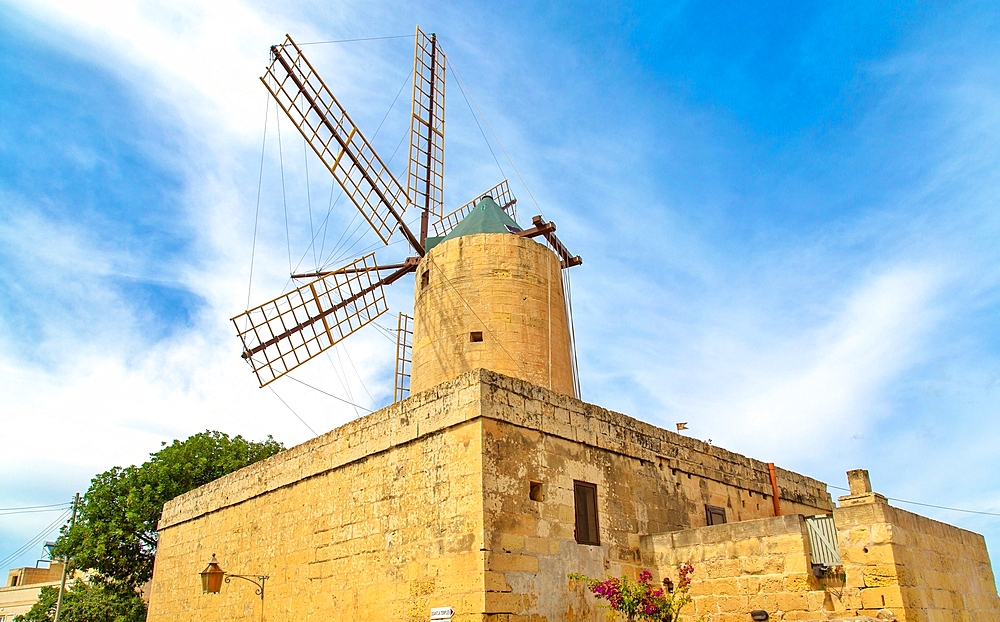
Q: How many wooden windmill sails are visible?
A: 5